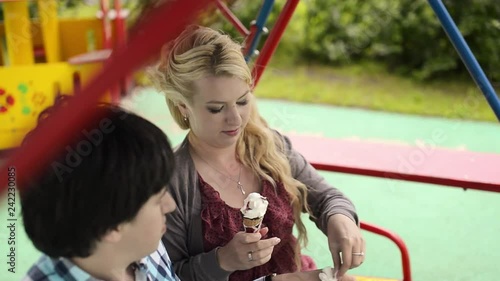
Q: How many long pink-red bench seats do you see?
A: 1